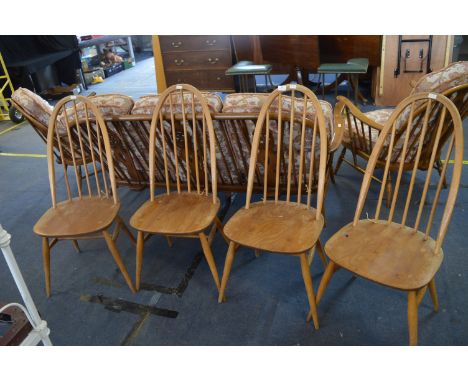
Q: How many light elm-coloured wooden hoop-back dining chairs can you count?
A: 4